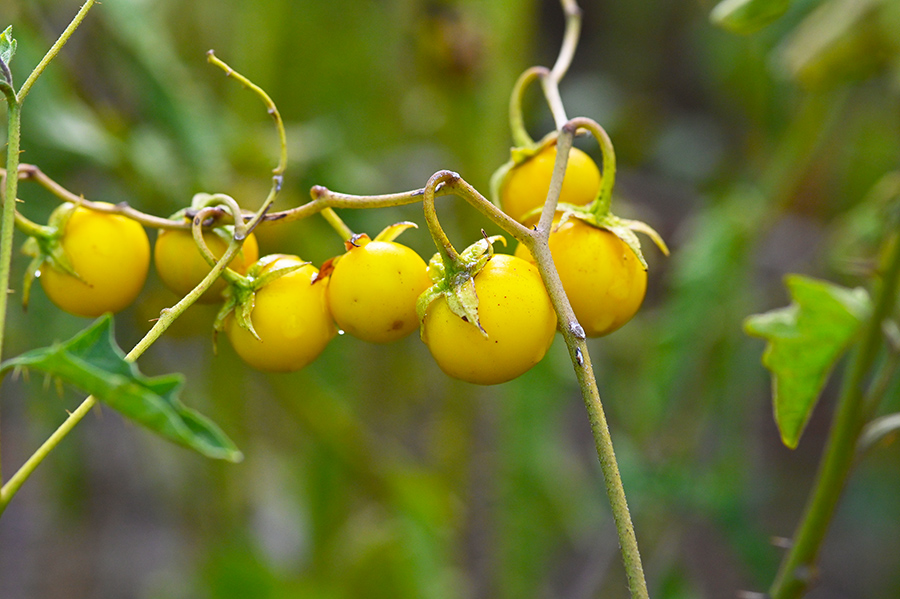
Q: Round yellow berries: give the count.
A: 7